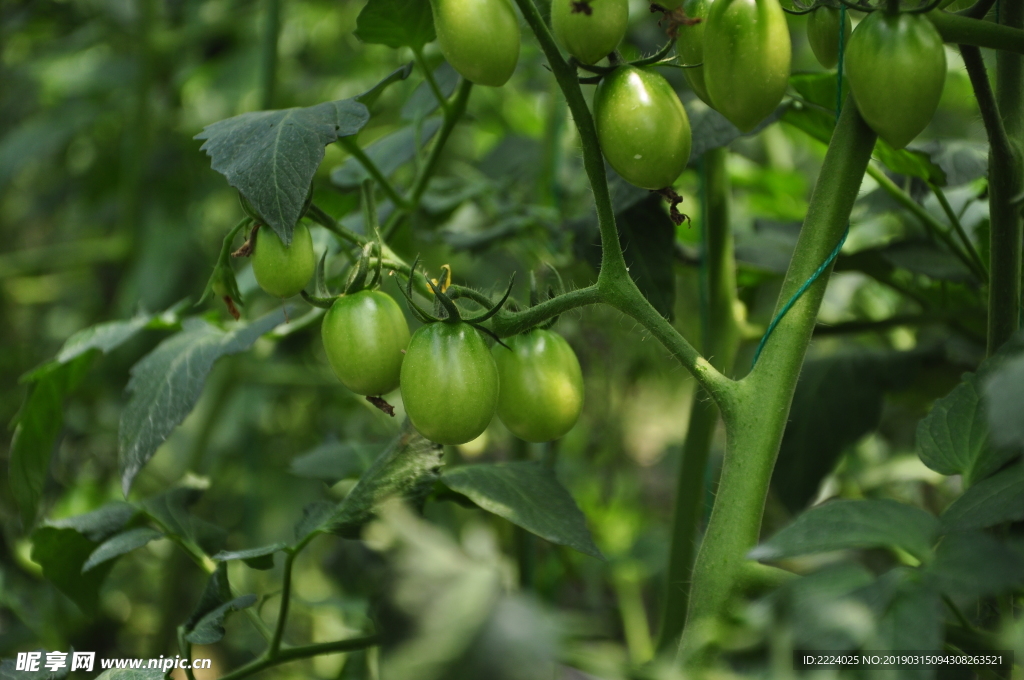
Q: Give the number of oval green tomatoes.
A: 11